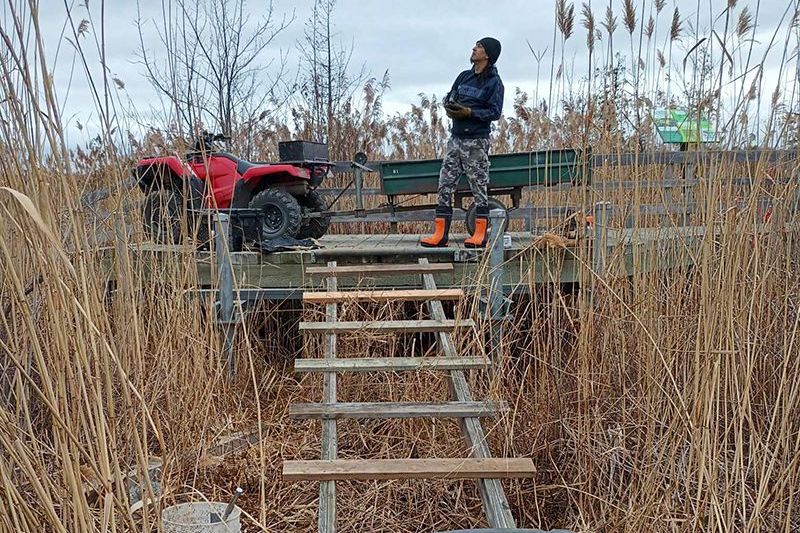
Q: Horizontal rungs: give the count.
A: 6